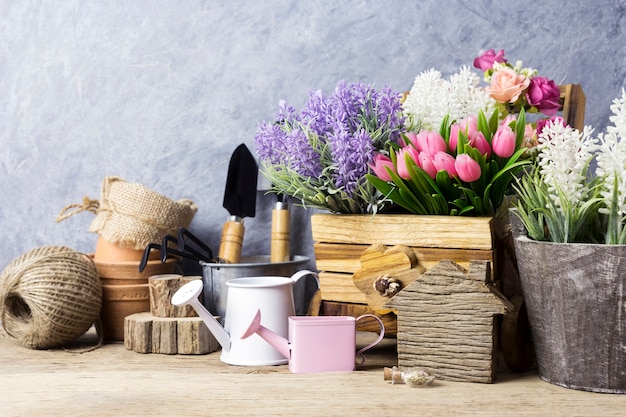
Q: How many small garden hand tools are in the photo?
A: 3